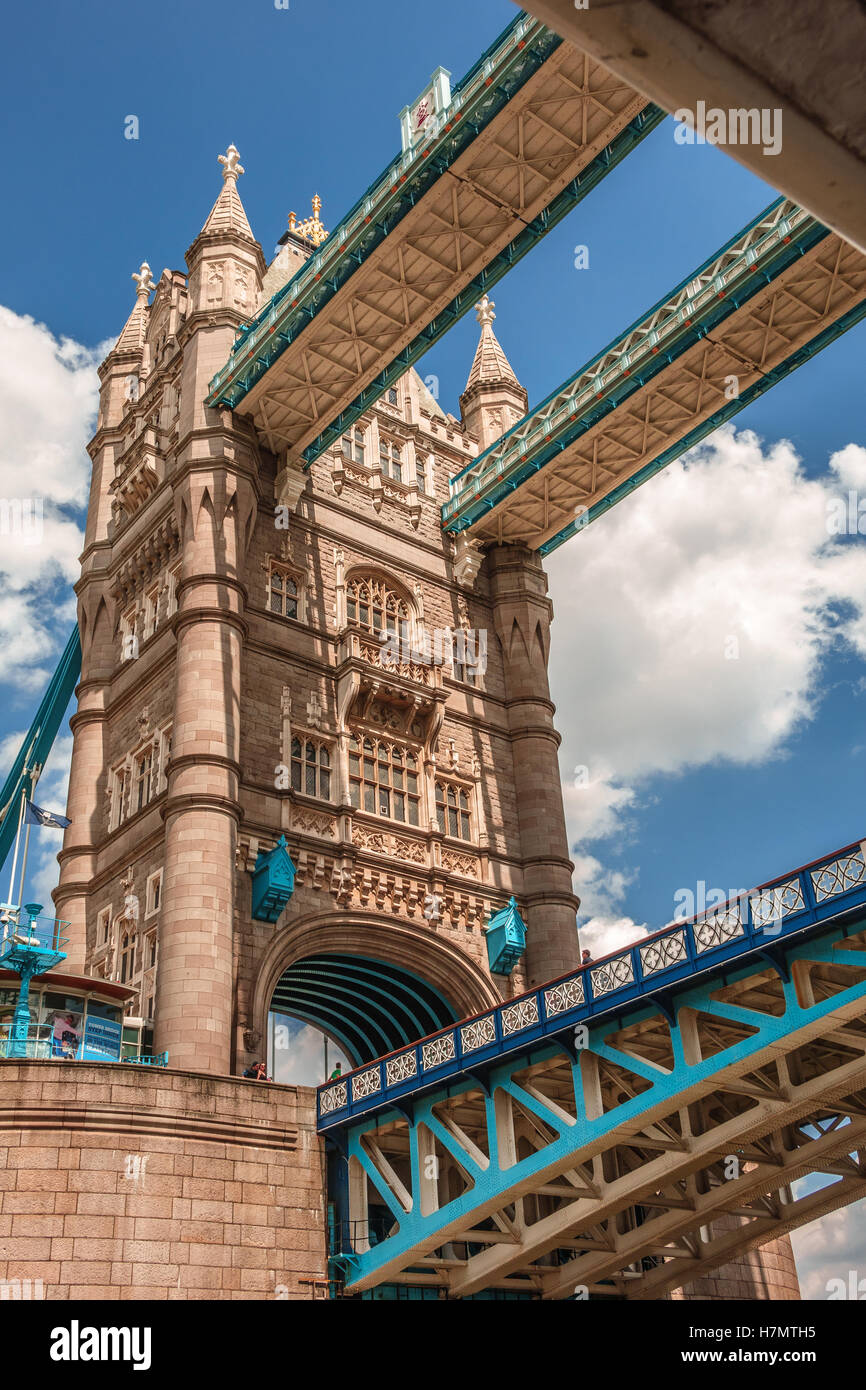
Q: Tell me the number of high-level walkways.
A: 2